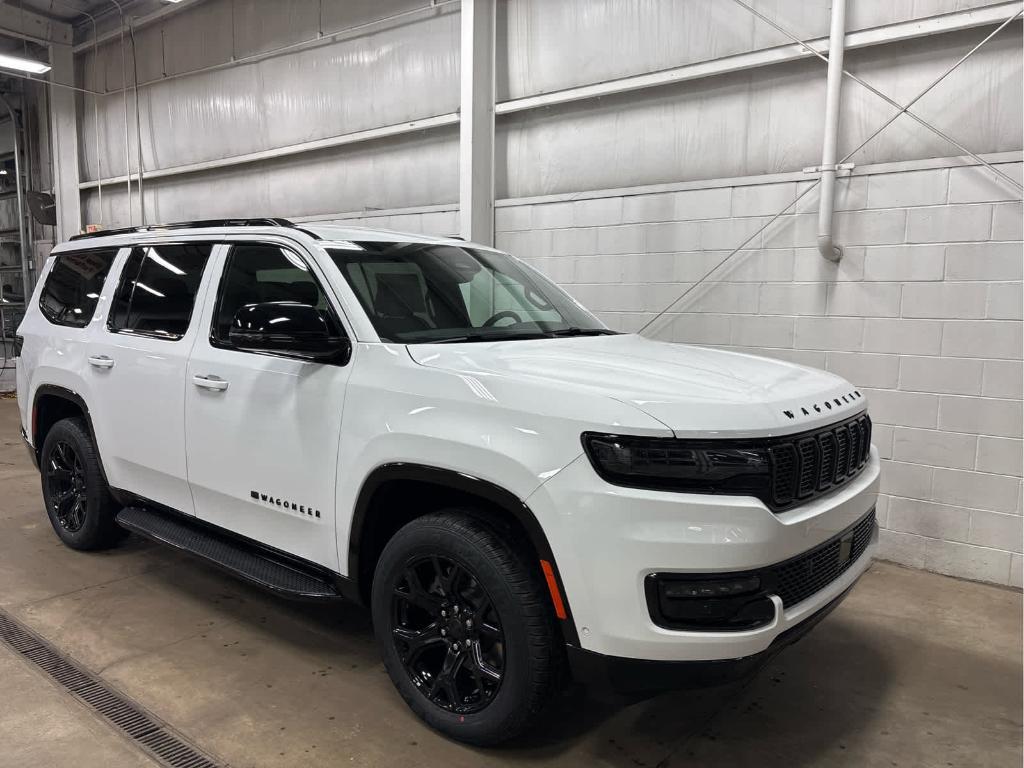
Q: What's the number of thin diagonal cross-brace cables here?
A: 2